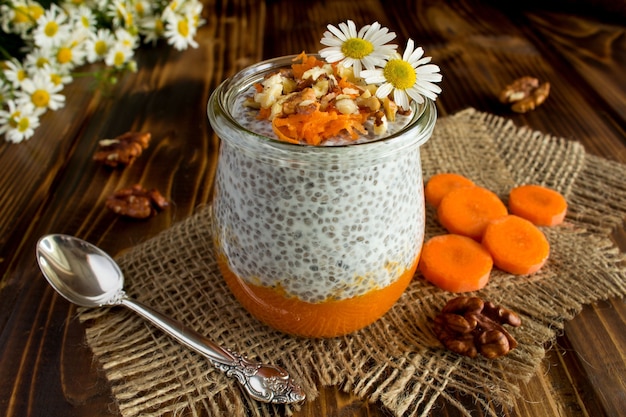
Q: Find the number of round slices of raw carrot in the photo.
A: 5